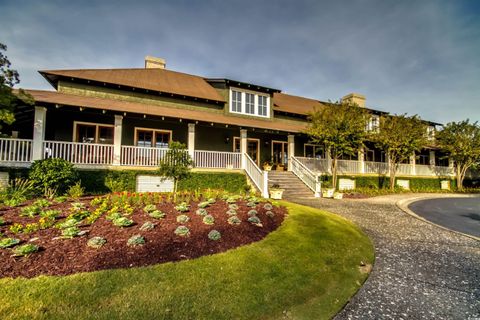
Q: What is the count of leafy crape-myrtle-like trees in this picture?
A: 3